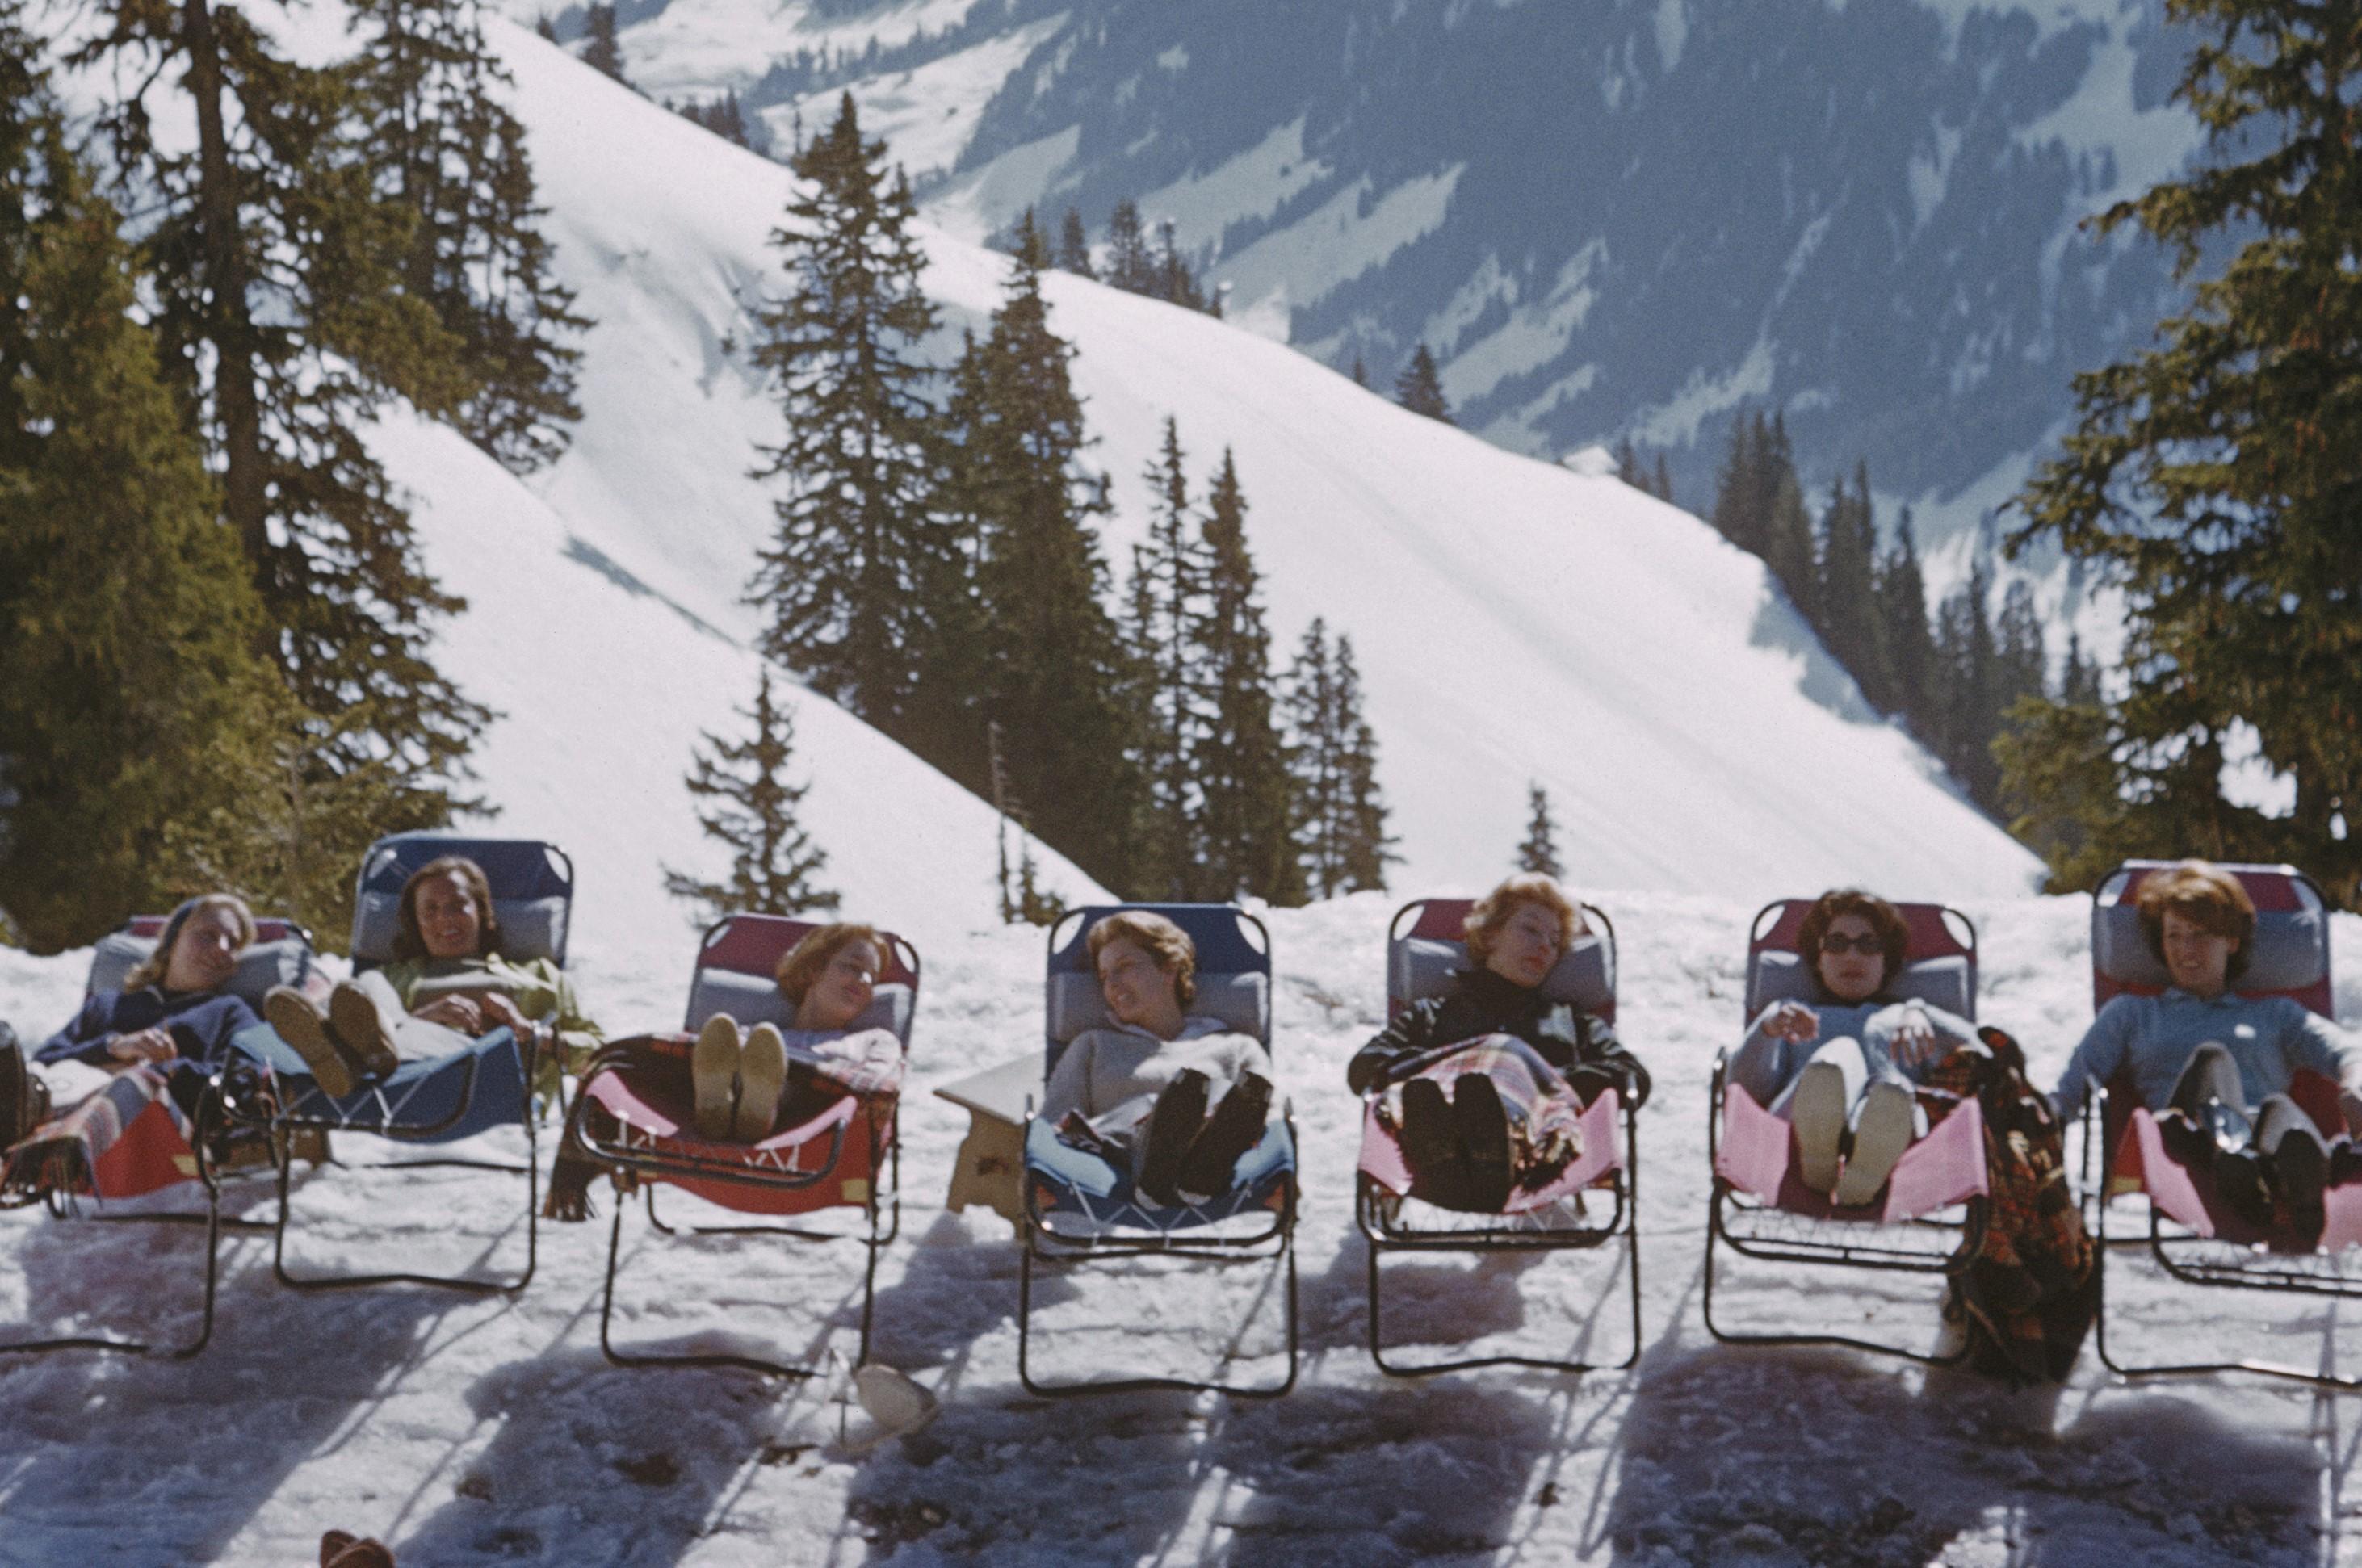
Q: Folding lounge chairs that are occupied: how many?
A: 7